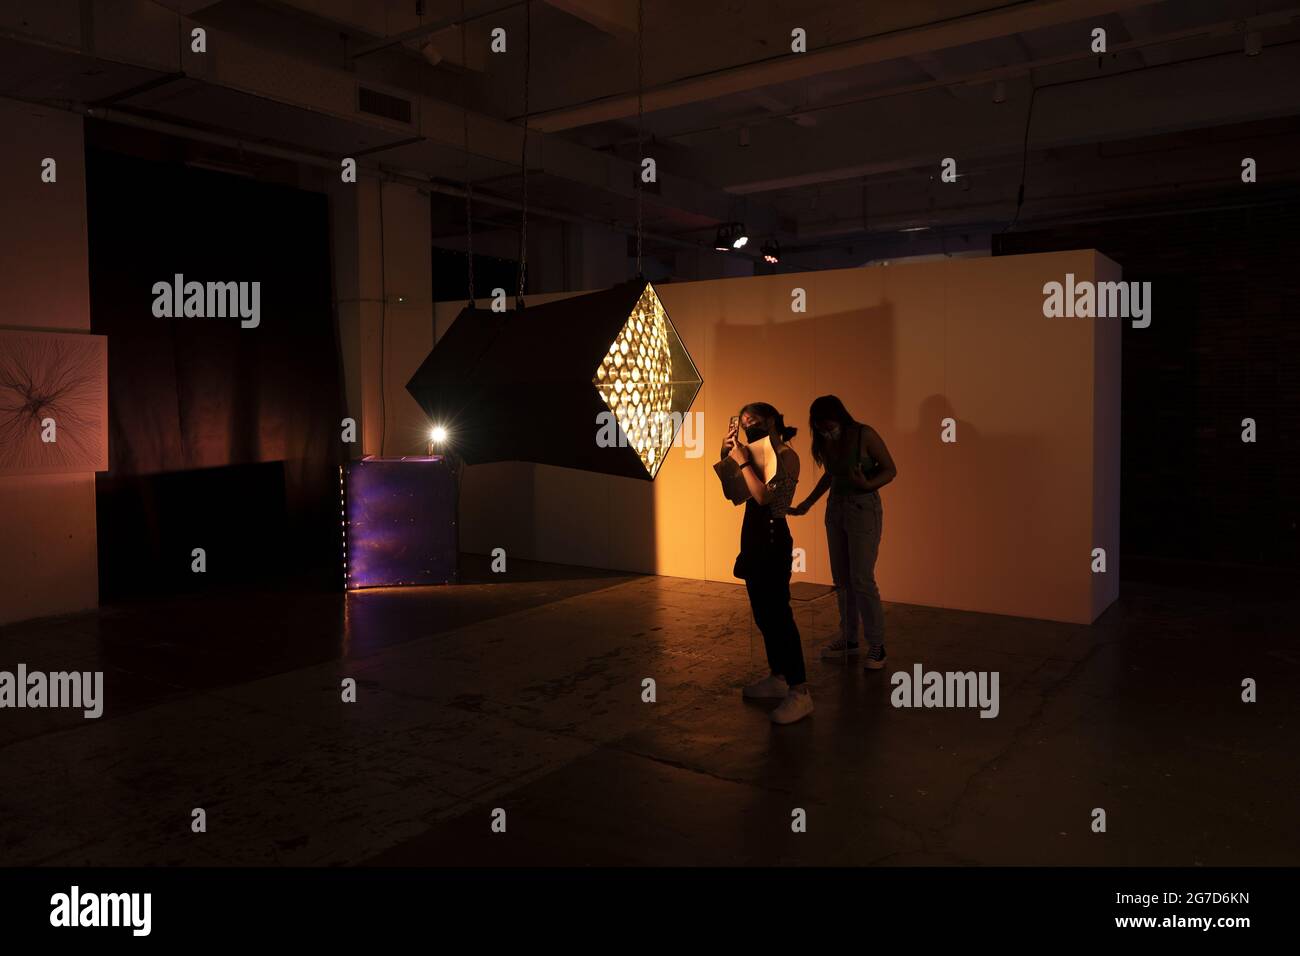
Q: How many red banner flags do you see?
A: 0